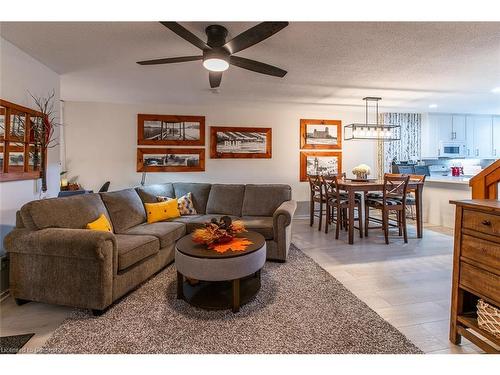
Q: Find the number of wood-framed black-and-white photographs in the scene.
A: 5